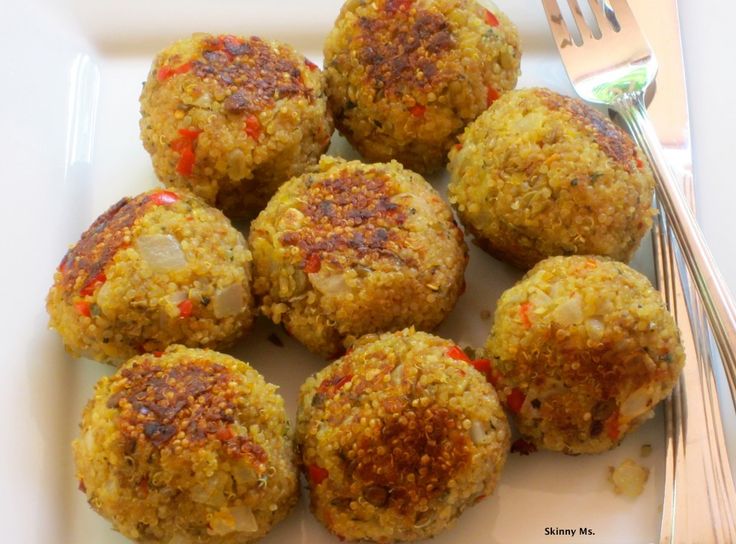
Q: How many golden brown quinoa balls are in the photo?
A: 8